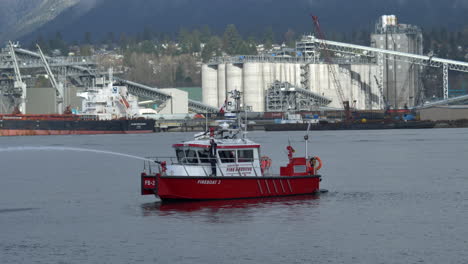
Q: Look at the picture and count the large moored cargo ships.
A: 1